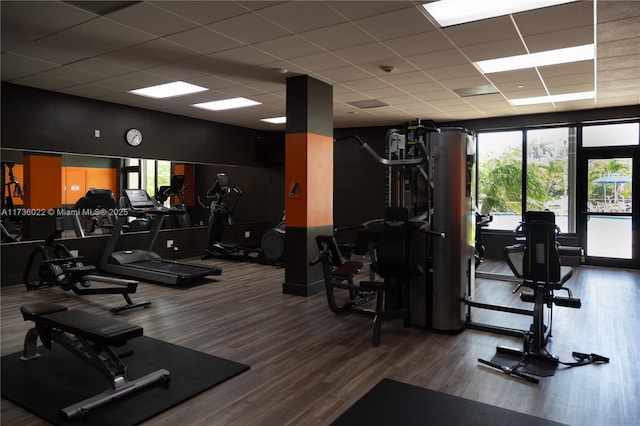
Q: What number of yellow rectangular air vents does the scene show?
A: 0